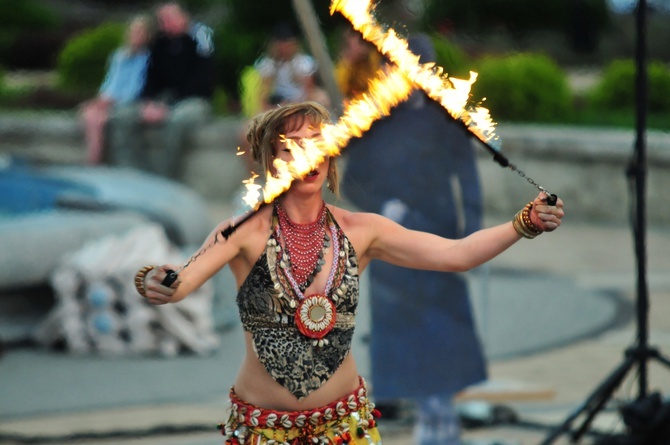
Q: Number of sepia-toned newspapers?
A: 0